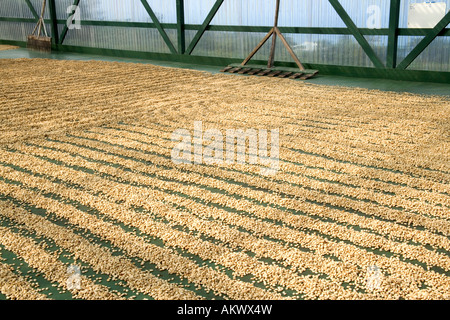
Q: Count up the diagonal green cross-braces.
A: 6